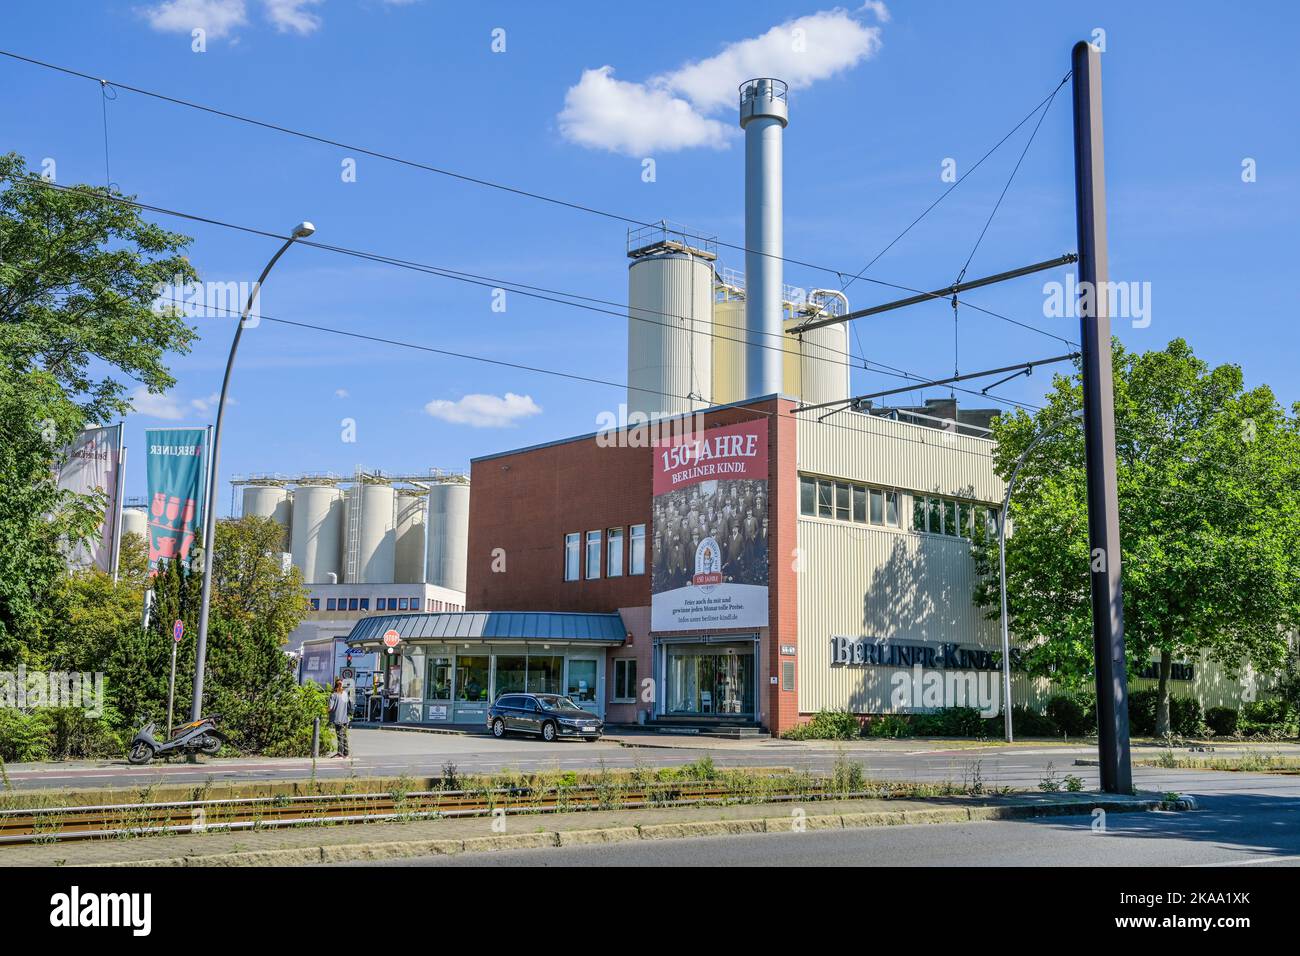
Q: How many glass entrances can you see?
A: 1